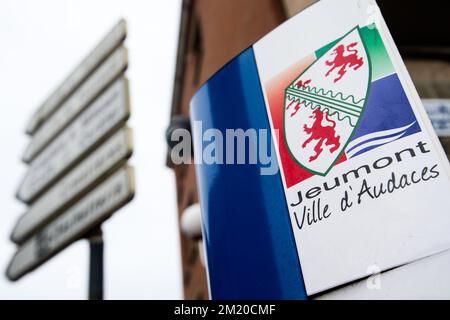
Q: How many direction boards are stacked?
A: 5